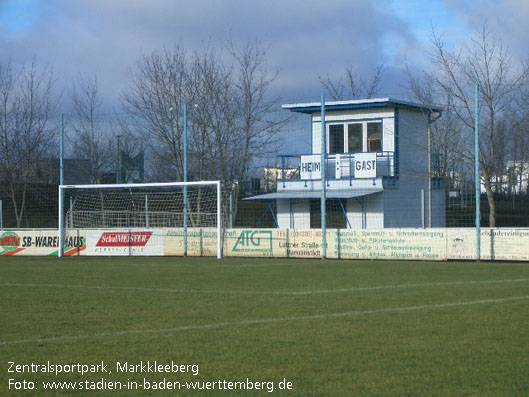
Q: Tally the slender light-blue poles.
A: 4